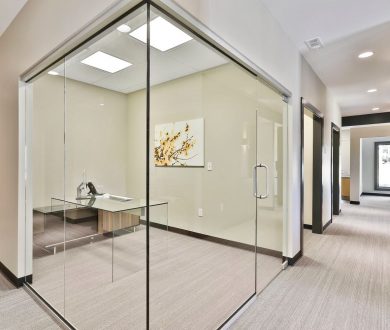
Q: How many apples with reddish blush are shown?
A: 0